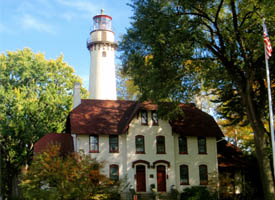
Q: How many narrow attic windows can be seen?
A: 2